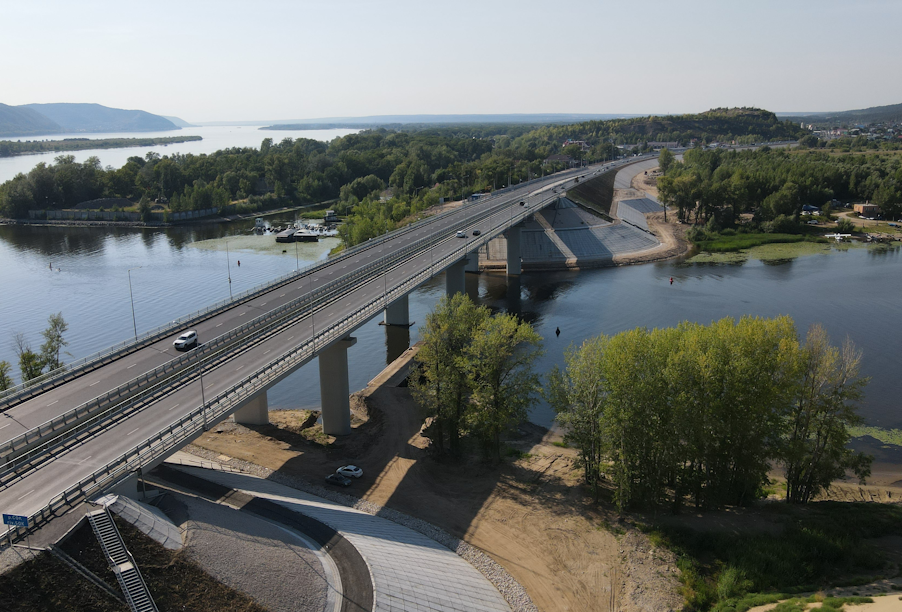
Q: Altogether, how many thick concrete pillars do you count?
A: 6